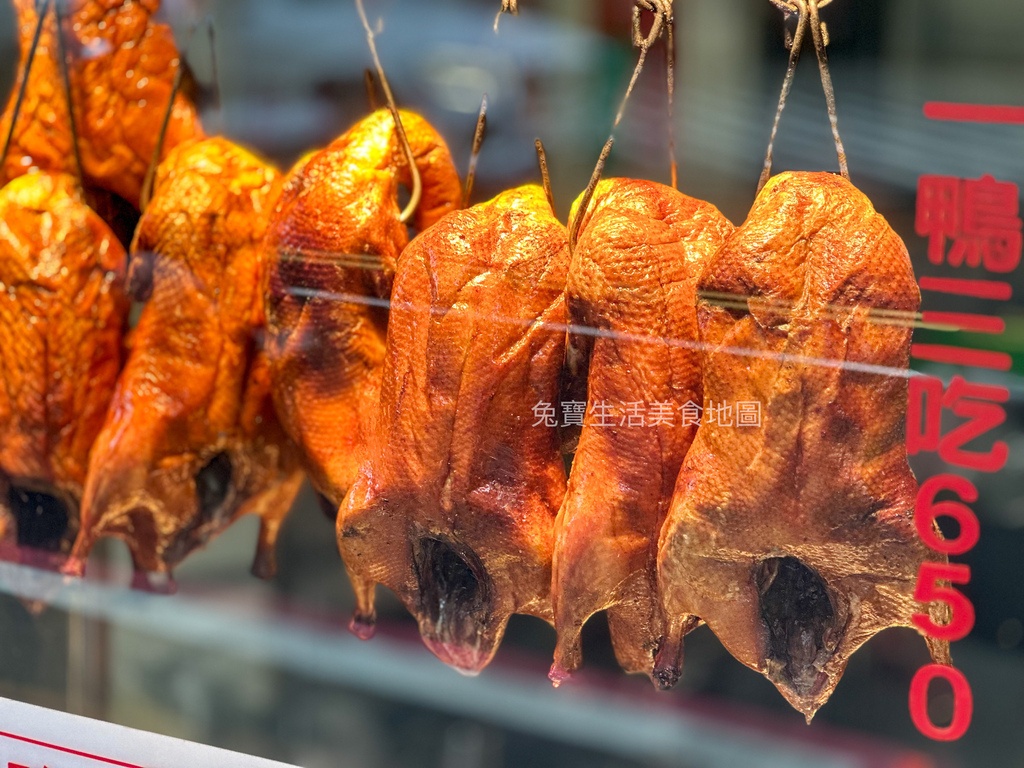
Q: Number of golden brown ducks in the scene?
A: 7